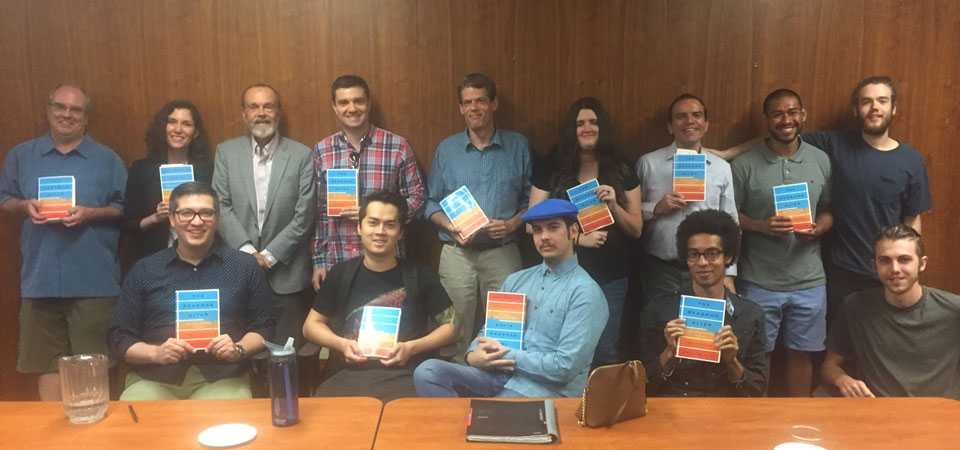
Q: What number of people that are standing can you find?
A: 9